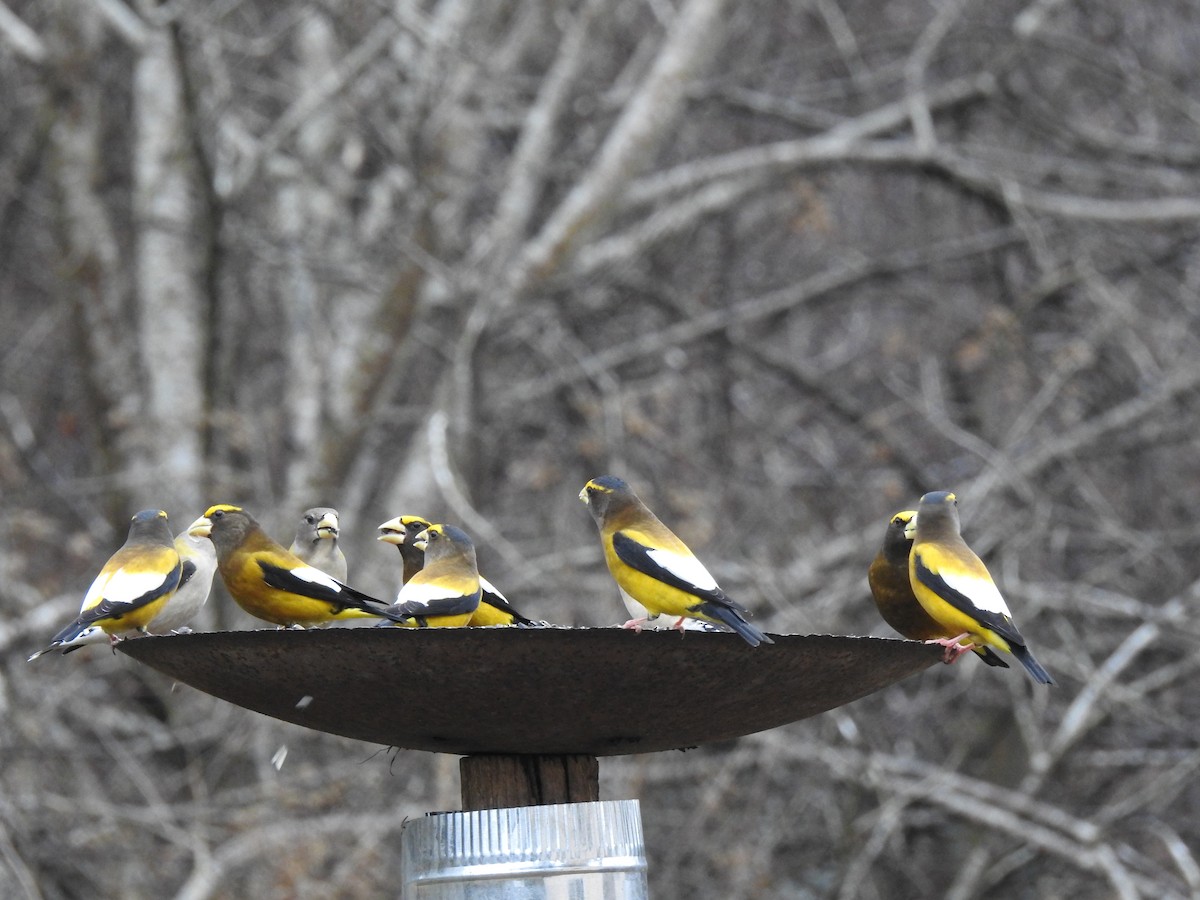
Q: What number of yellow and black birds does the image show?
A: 7